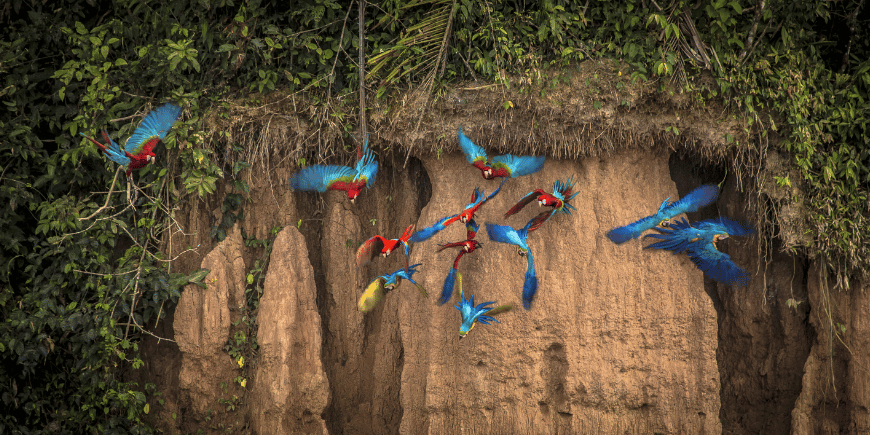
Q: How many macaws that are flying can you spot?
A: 12